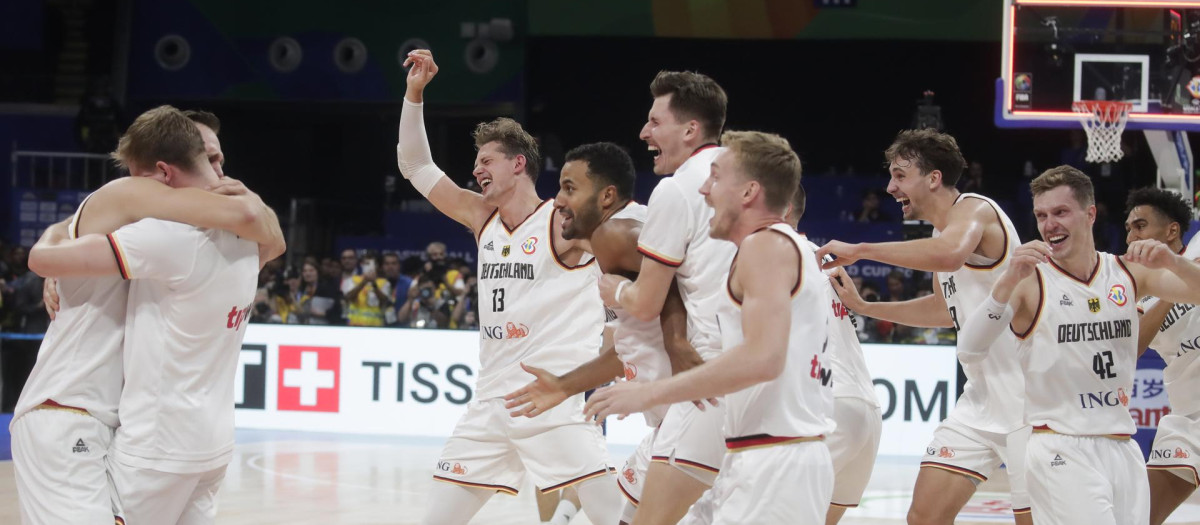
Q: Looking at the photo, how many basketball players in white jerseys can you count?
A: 10